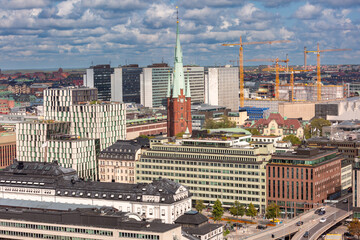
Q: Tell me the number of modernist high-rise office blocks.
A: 5